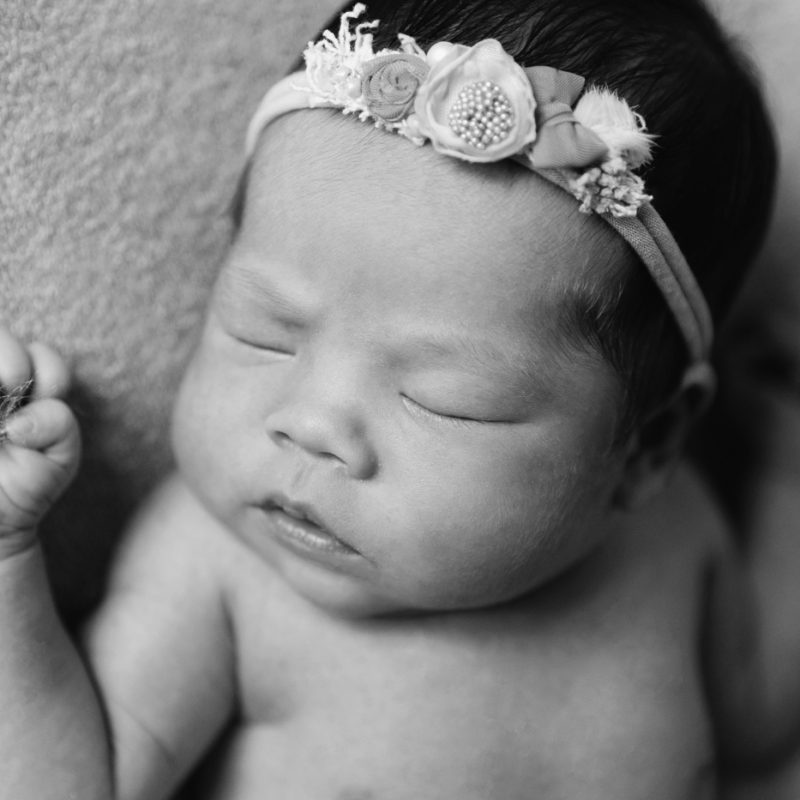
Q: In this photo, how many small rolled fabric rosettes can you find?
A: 1